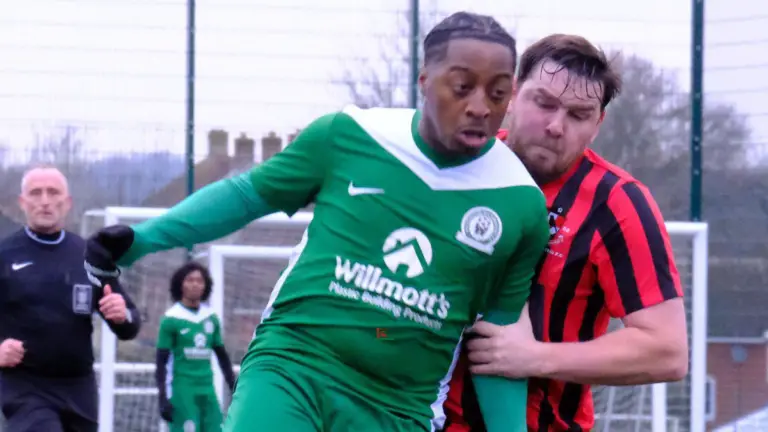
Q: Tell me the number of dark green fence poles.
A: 3